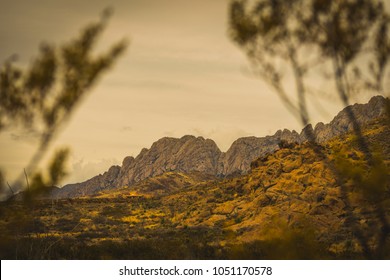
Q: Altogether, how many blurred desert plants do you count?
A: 2